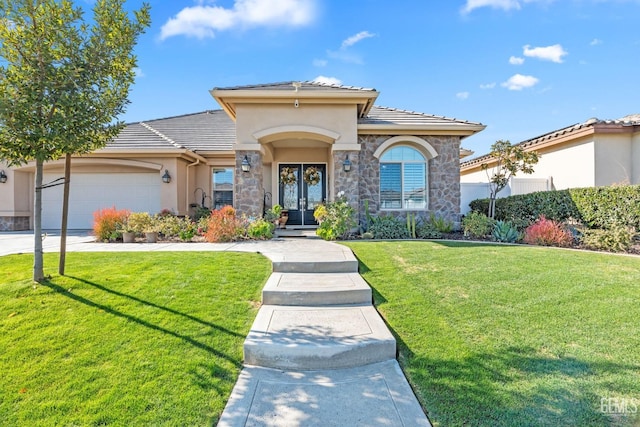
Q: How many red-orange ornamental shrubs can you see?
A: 3